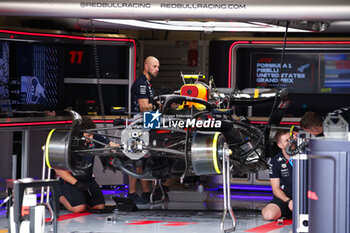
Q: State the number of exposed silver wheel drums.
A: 2